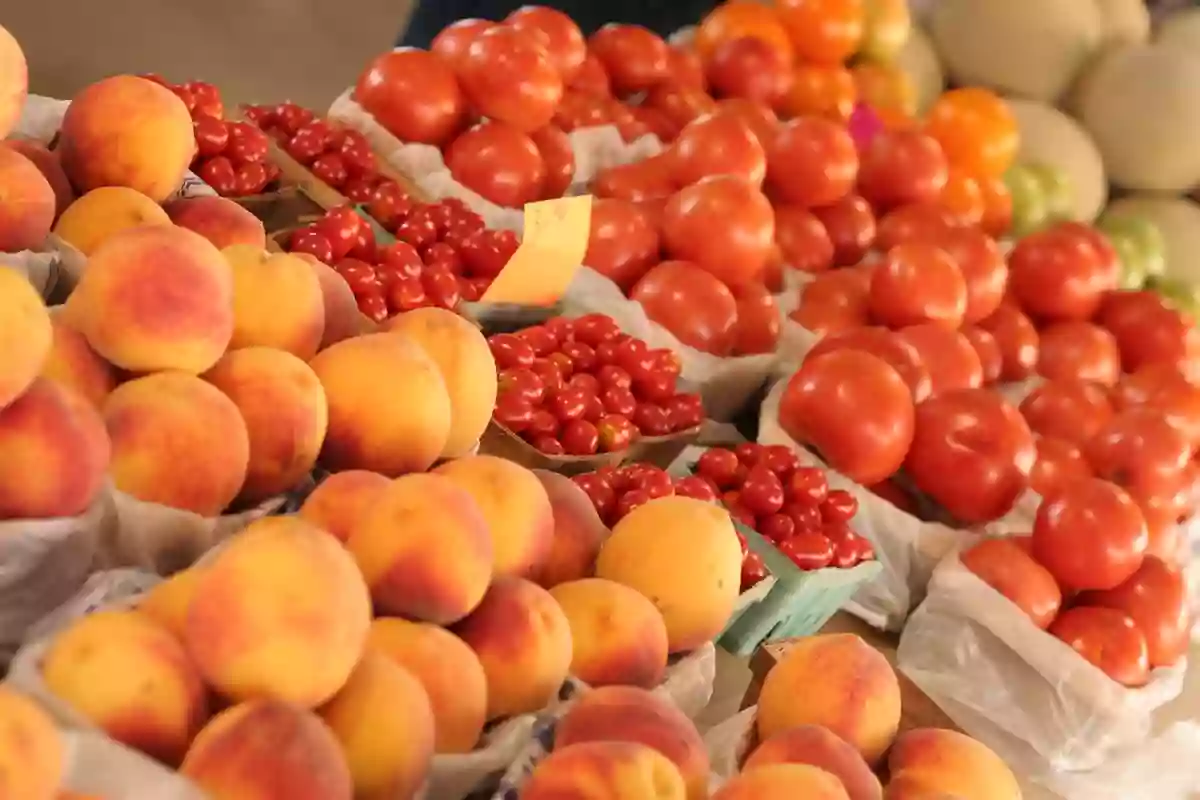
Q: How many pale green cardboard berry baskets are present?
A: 2